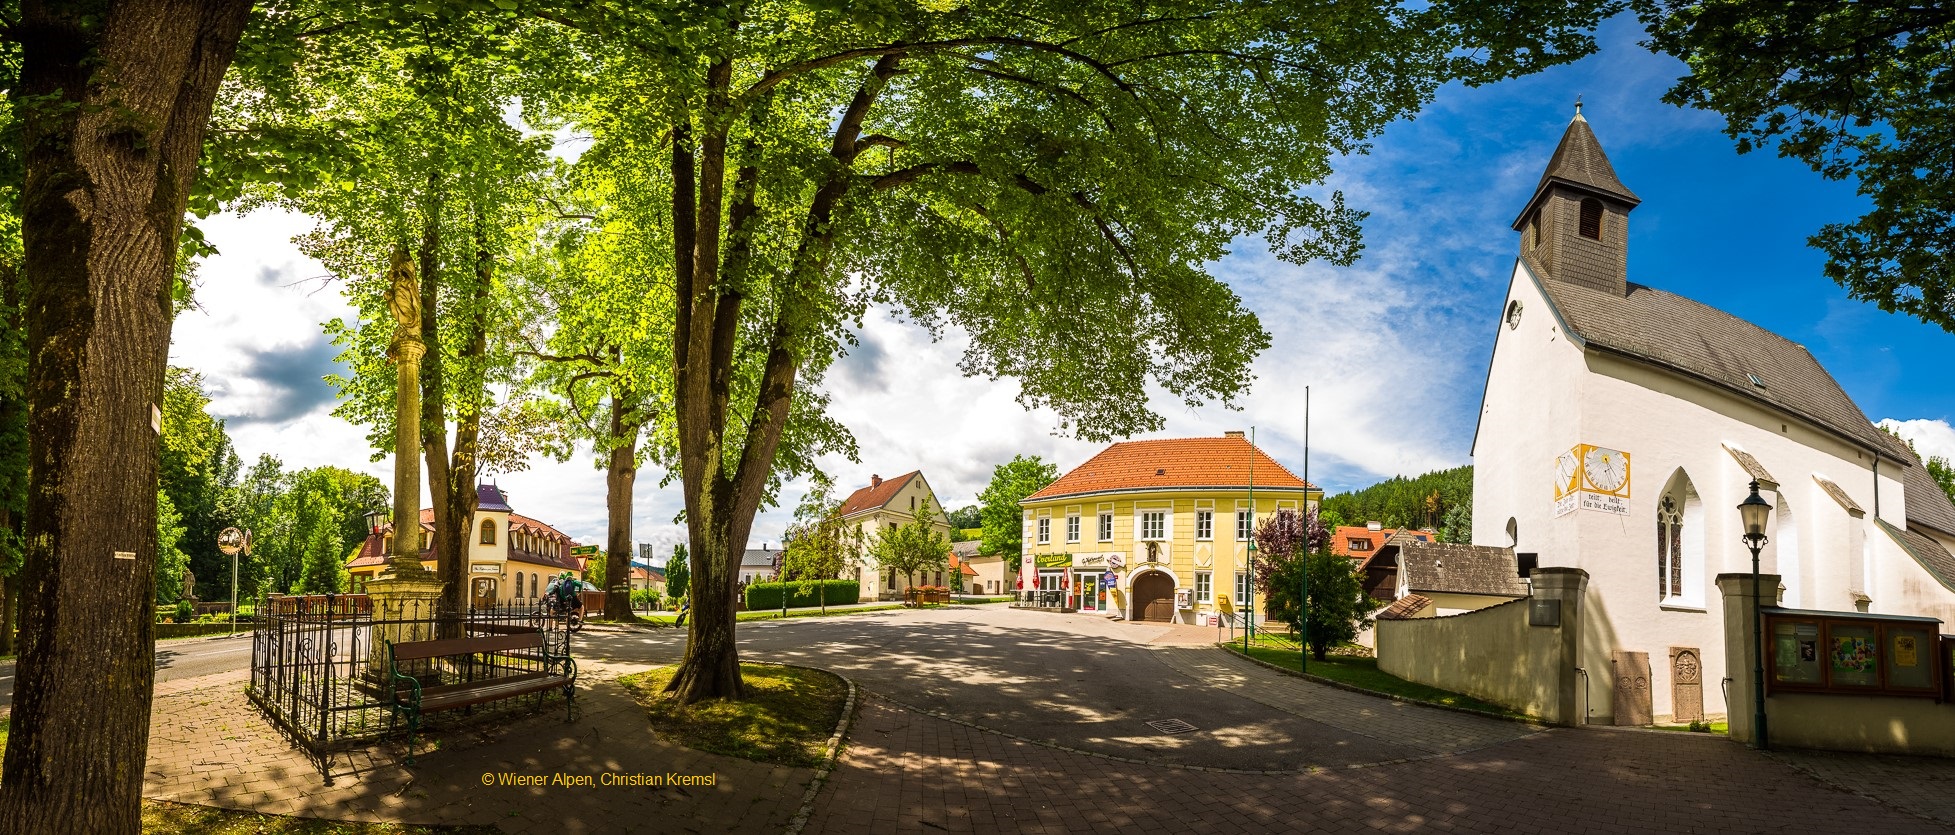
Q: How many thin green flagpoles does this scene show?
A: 2